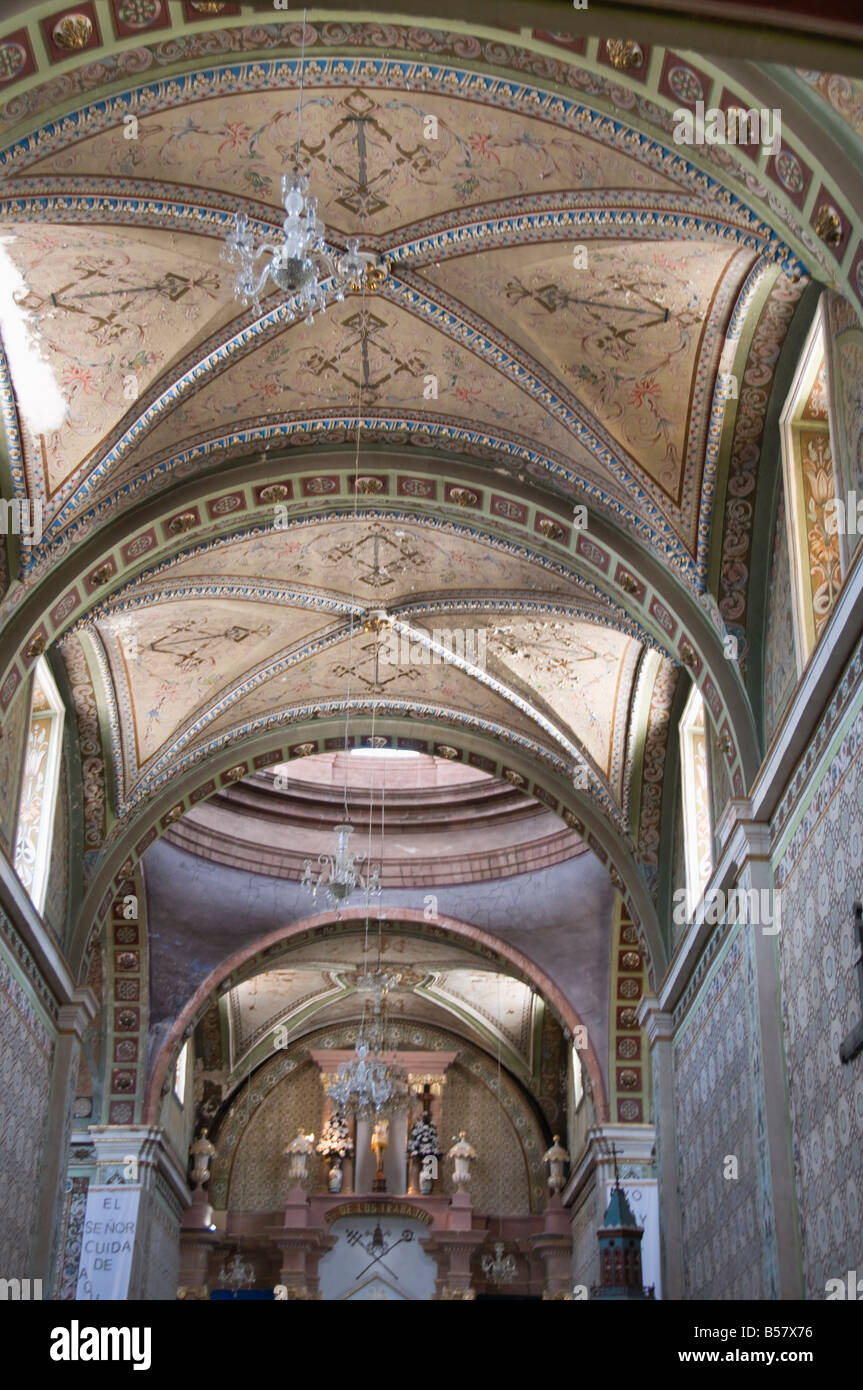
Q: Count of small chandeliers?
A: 2